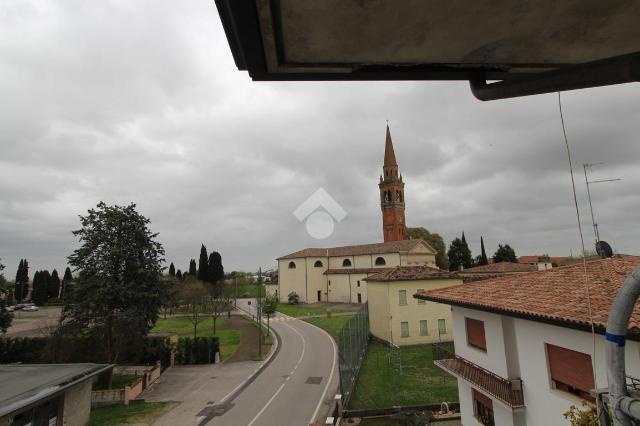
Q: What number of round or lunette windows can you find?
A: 4